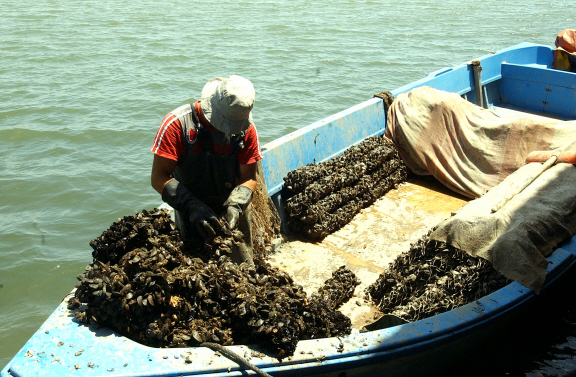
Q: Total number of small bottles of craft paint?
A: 0